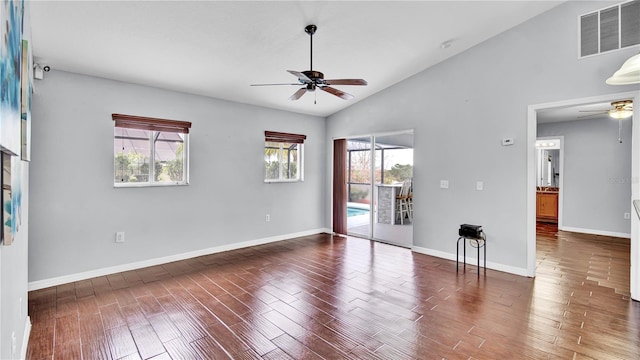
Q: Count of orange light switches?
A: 0